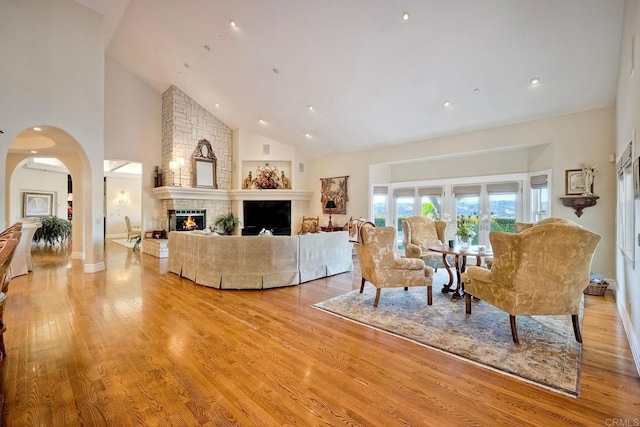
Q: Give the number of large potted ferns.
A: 2